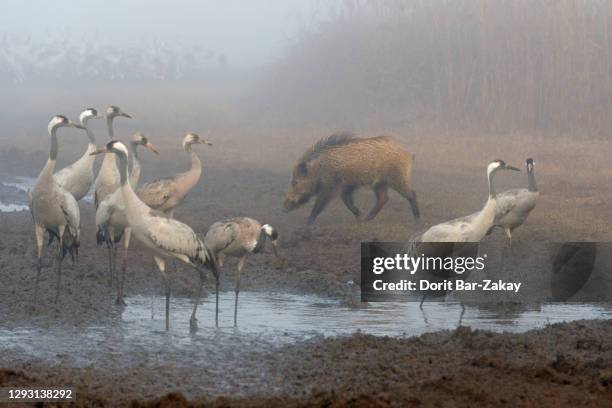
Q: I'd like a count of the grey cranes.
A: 9